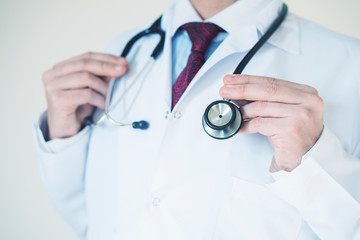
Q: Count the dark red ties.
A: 1